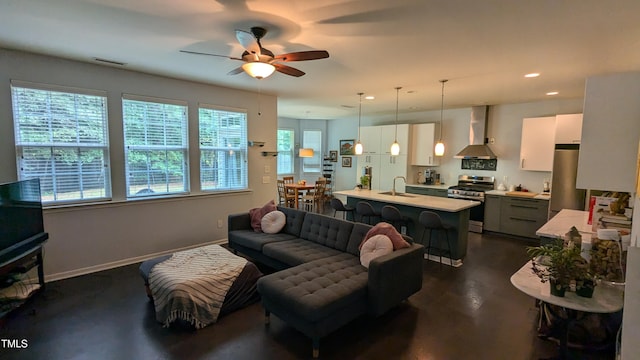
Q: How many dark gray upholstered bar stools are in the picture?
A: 4